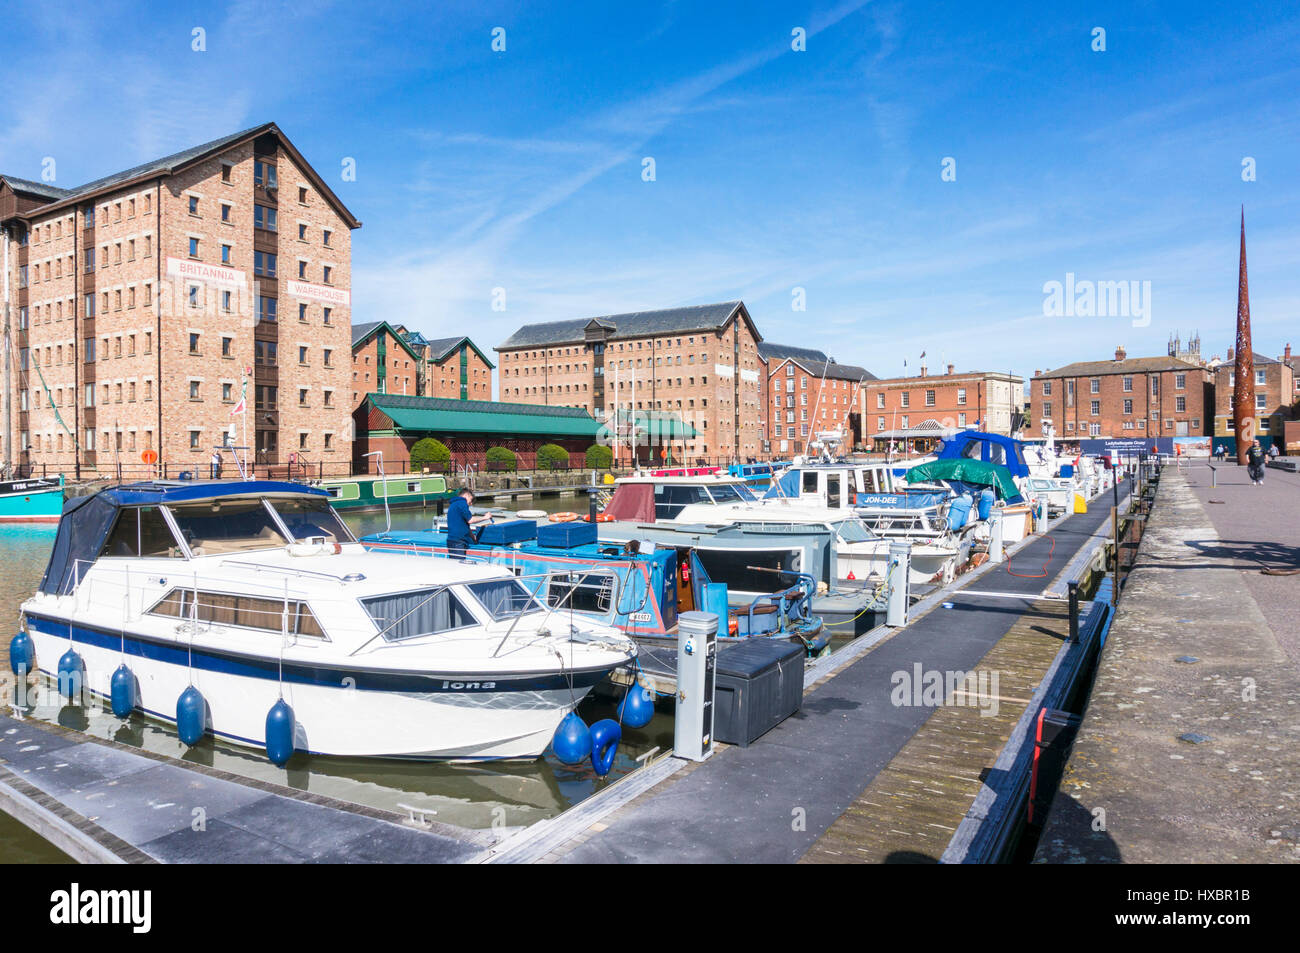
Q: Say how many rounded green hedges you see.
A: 4